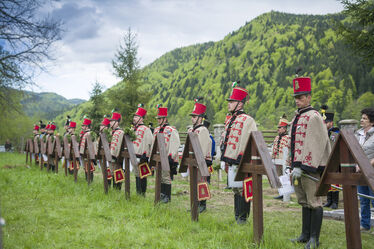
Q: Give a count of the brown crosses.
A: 15